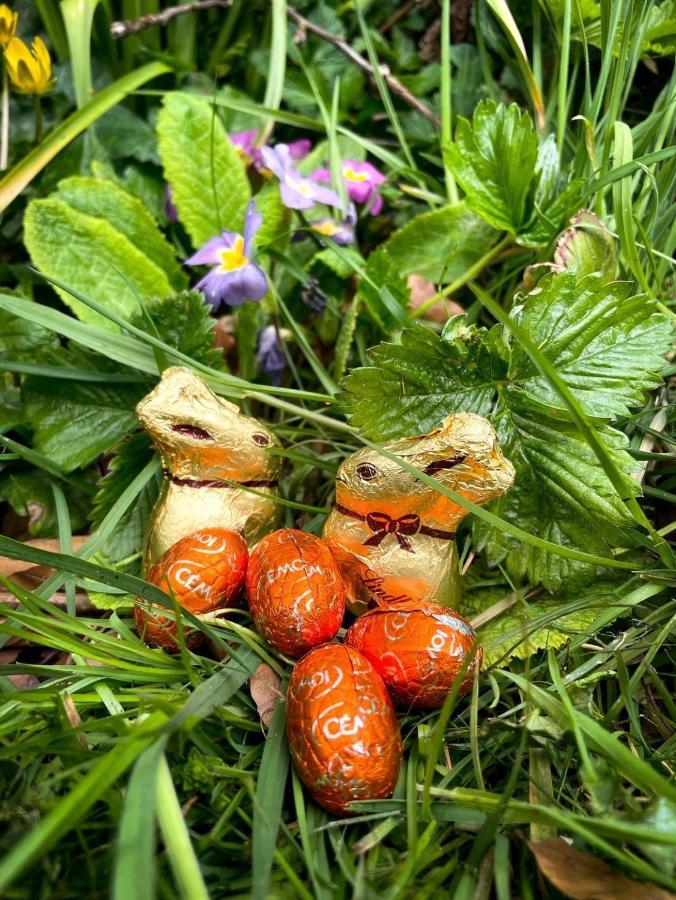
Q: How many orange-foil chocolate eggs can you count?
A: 4